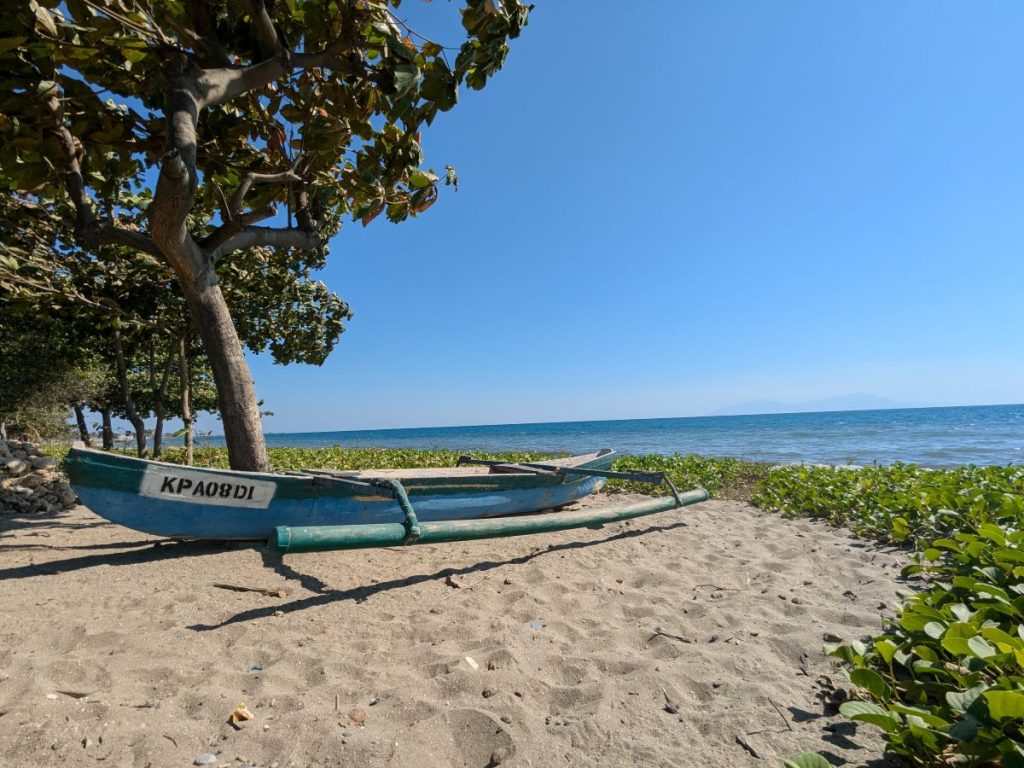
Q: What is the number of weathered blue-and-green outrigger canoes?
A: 1